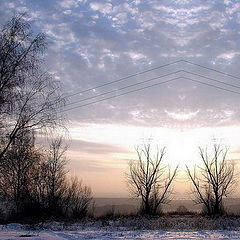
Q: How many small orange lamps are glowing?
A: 0